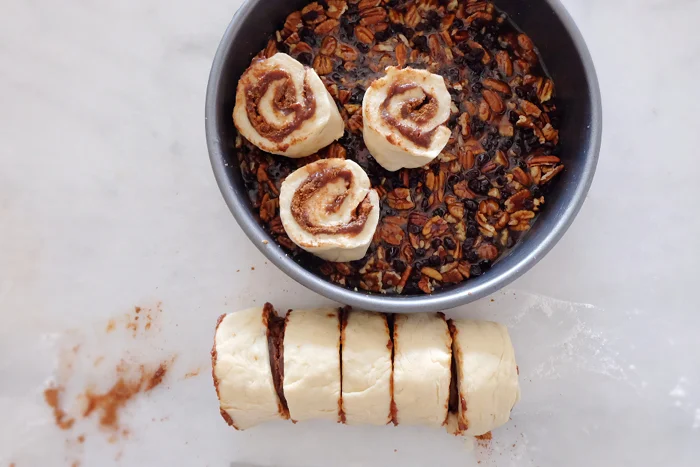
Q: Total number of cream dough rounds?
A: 8